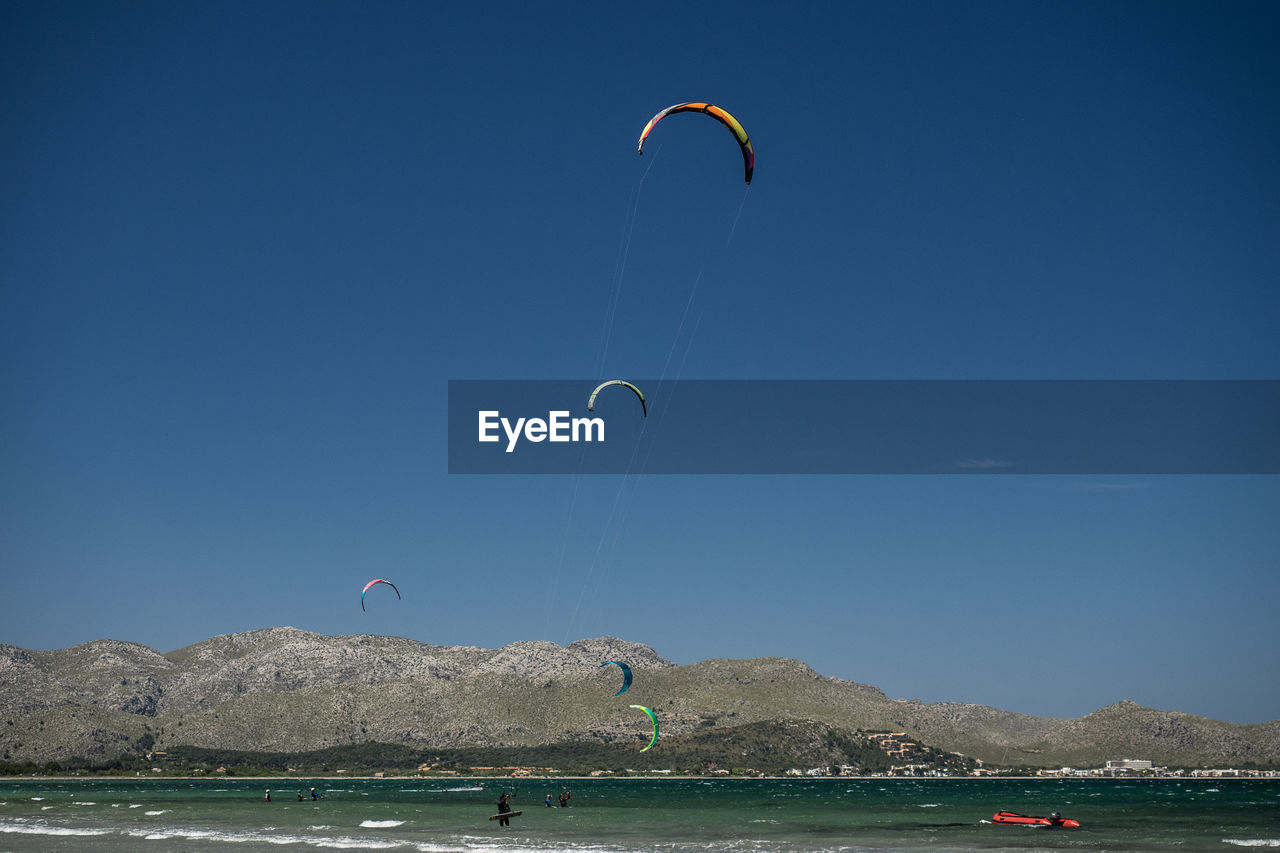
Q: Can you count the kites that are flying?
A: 5